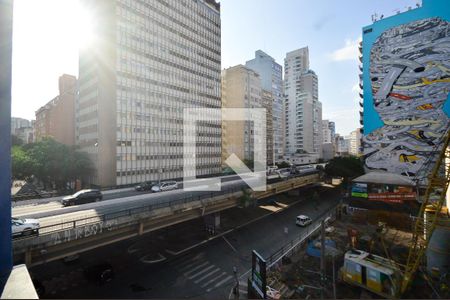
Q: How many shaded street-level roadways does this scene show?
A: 1